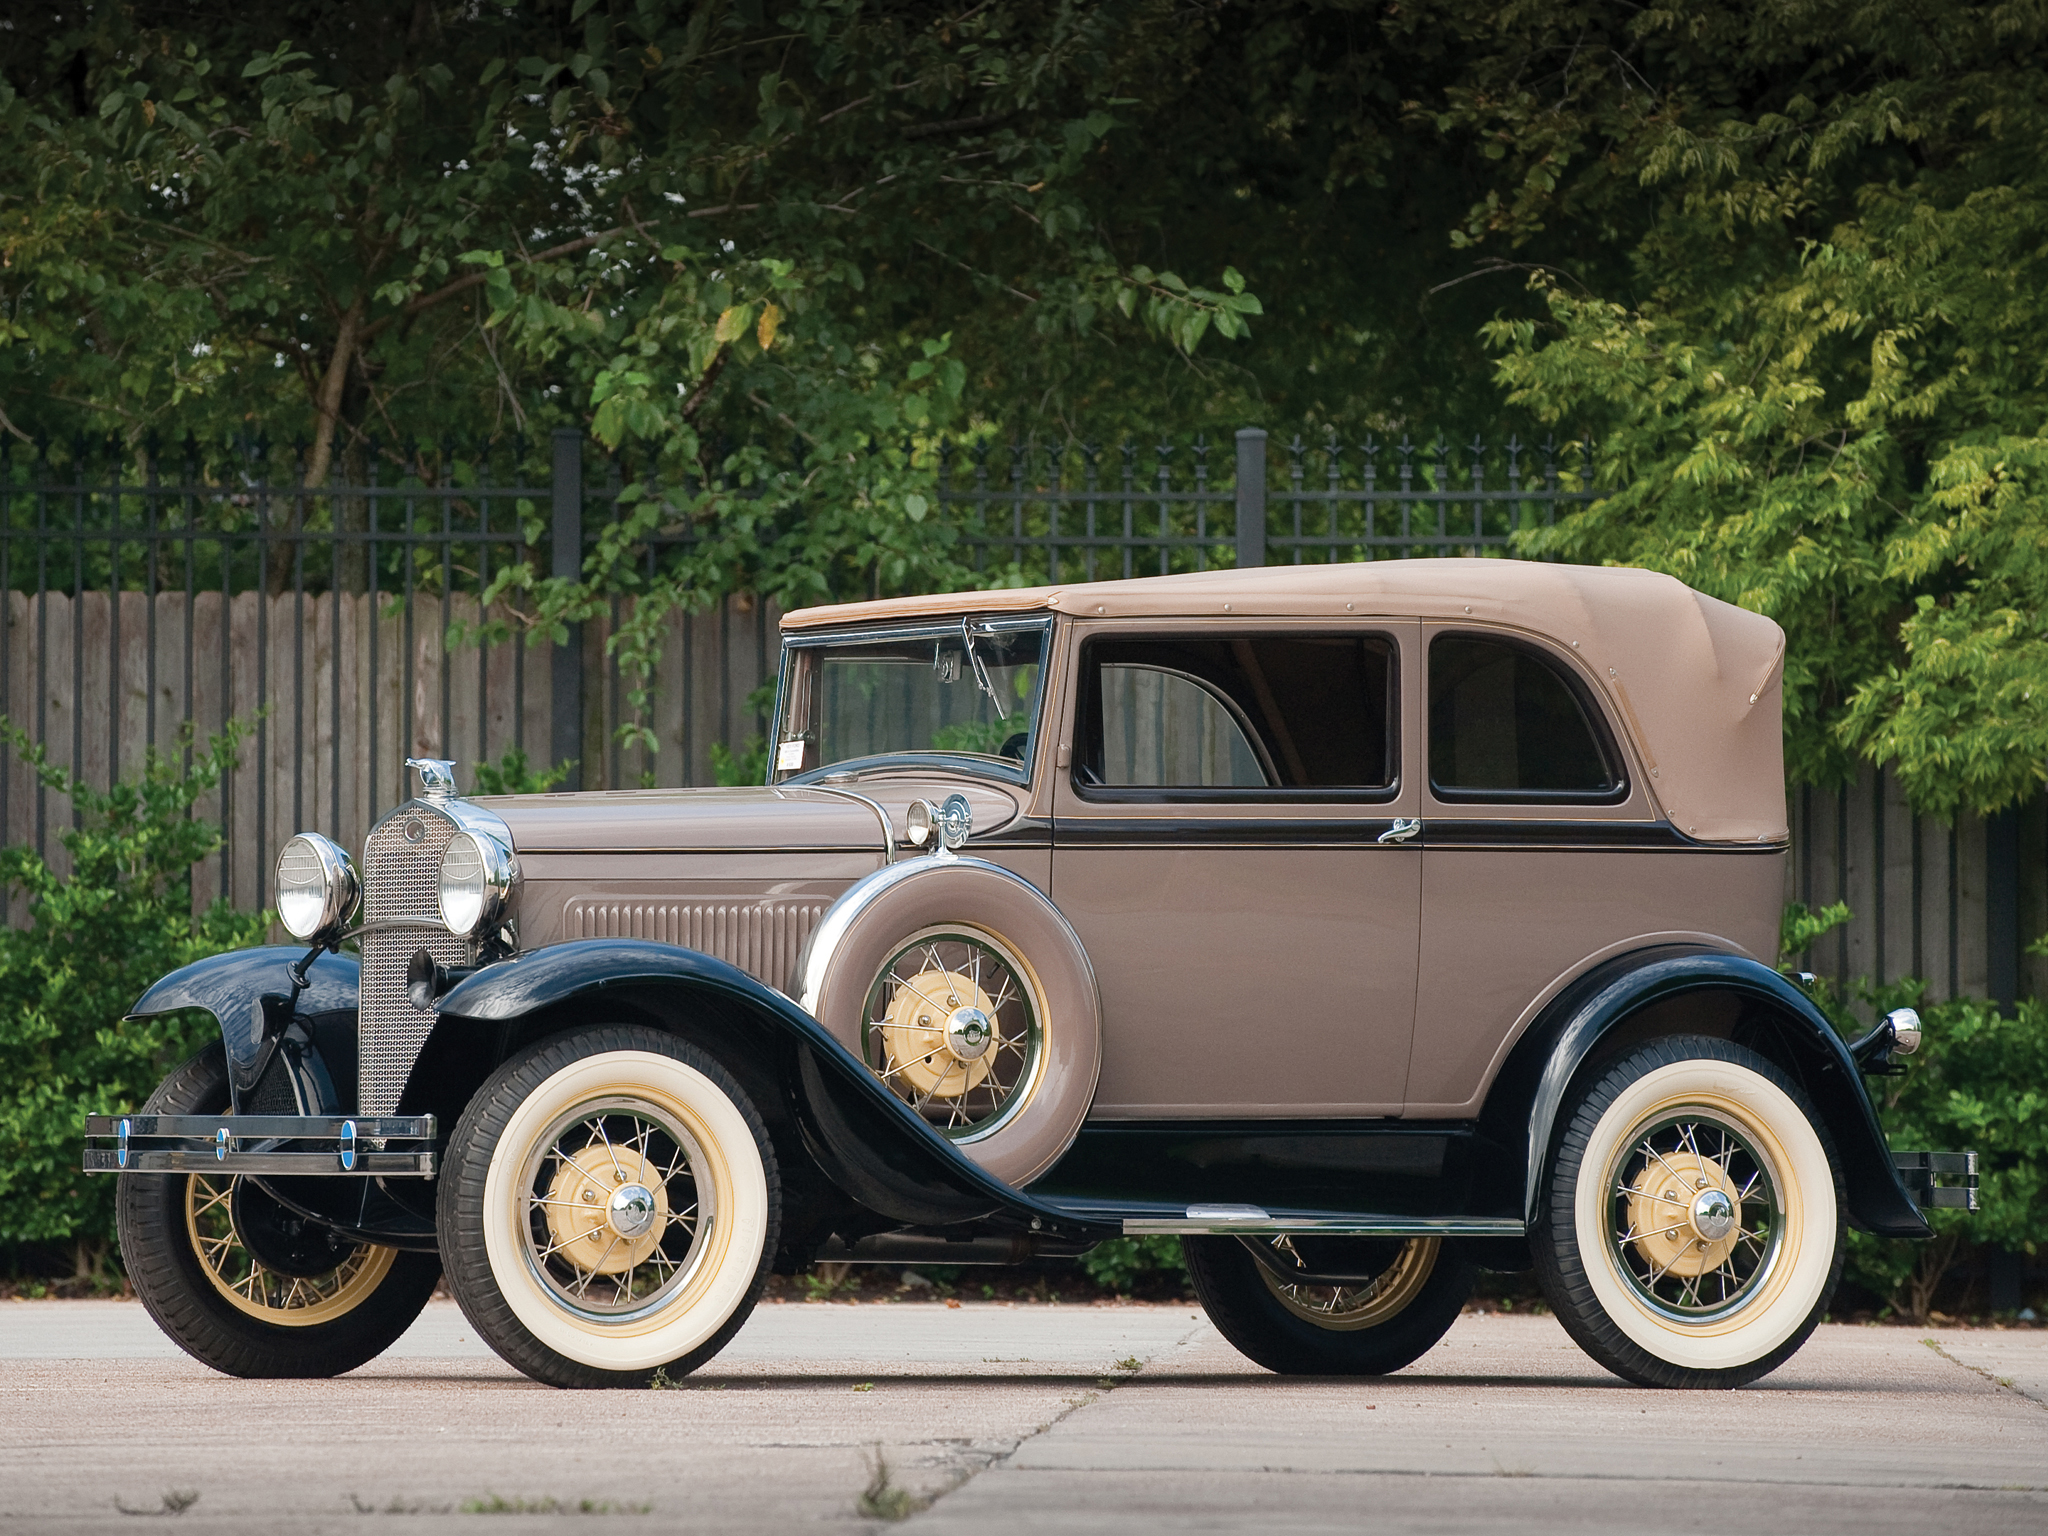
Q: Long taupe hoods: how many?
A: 1